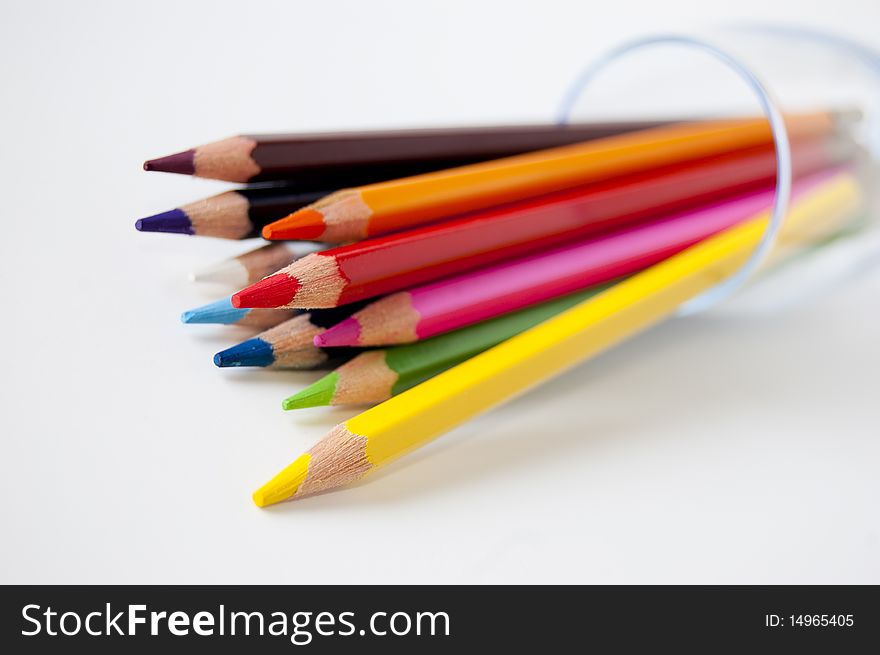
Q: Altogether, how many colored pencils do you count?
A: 10